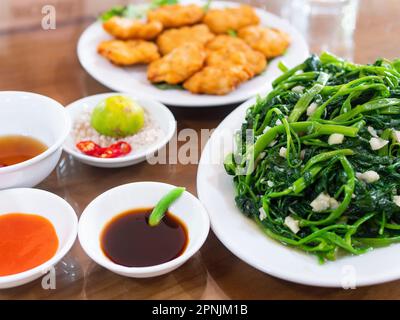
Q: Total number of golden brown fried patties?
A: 9